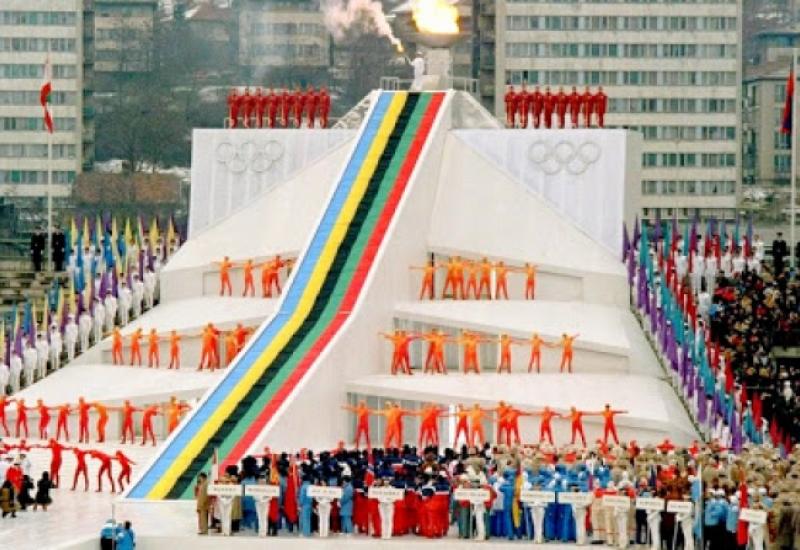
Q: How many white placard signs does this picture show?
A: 11